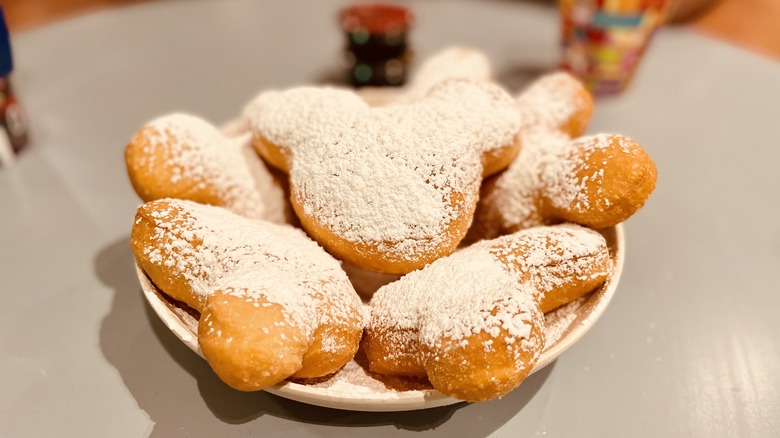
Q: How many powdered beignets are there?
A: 6